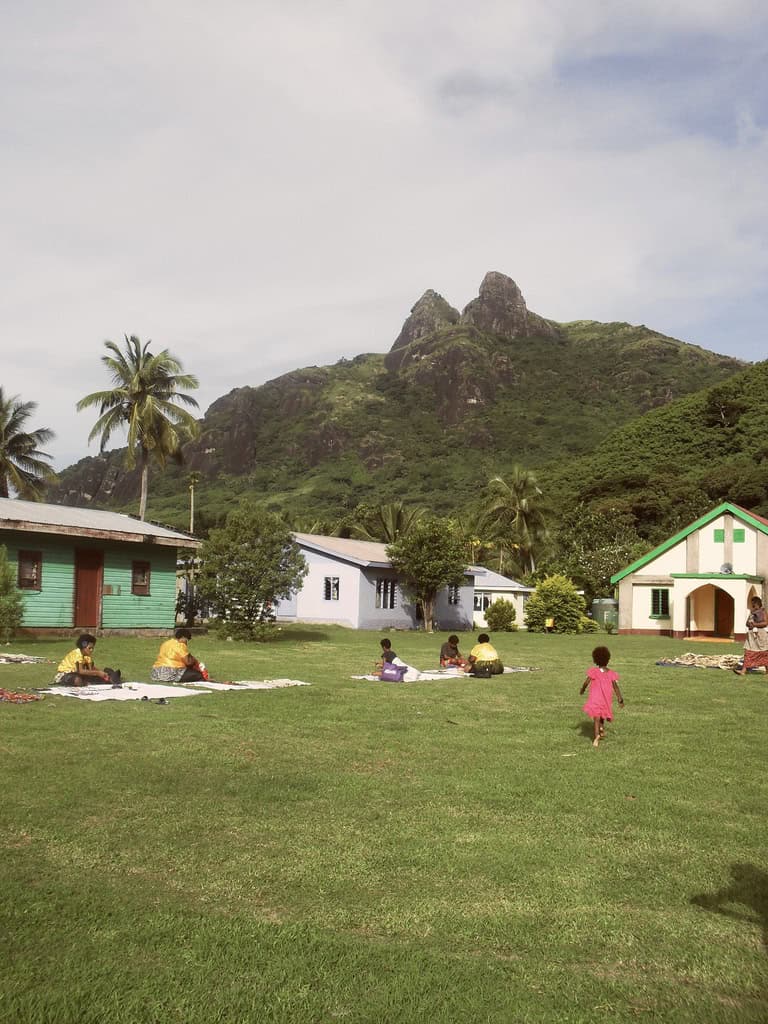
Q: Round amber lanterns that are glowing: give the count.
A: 0